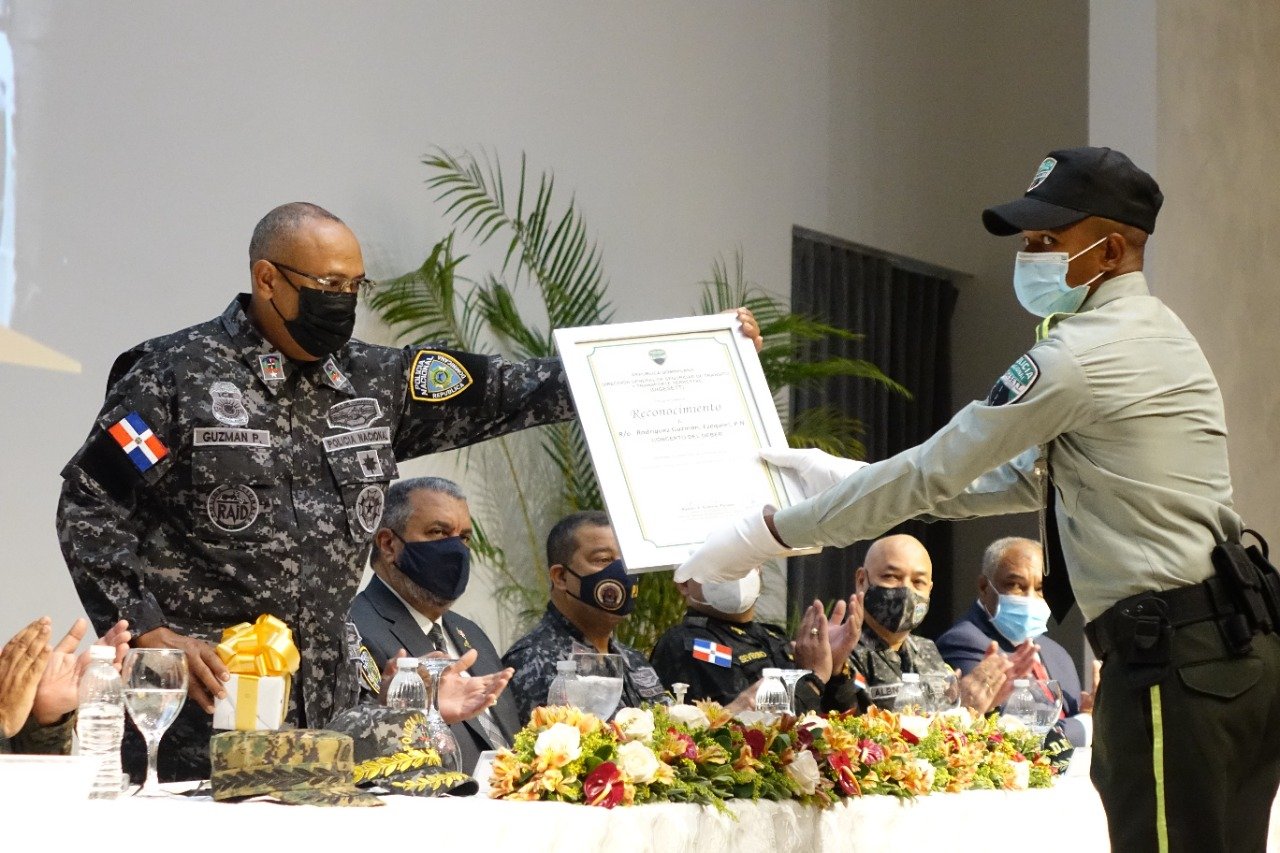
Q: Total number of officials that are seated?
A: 5